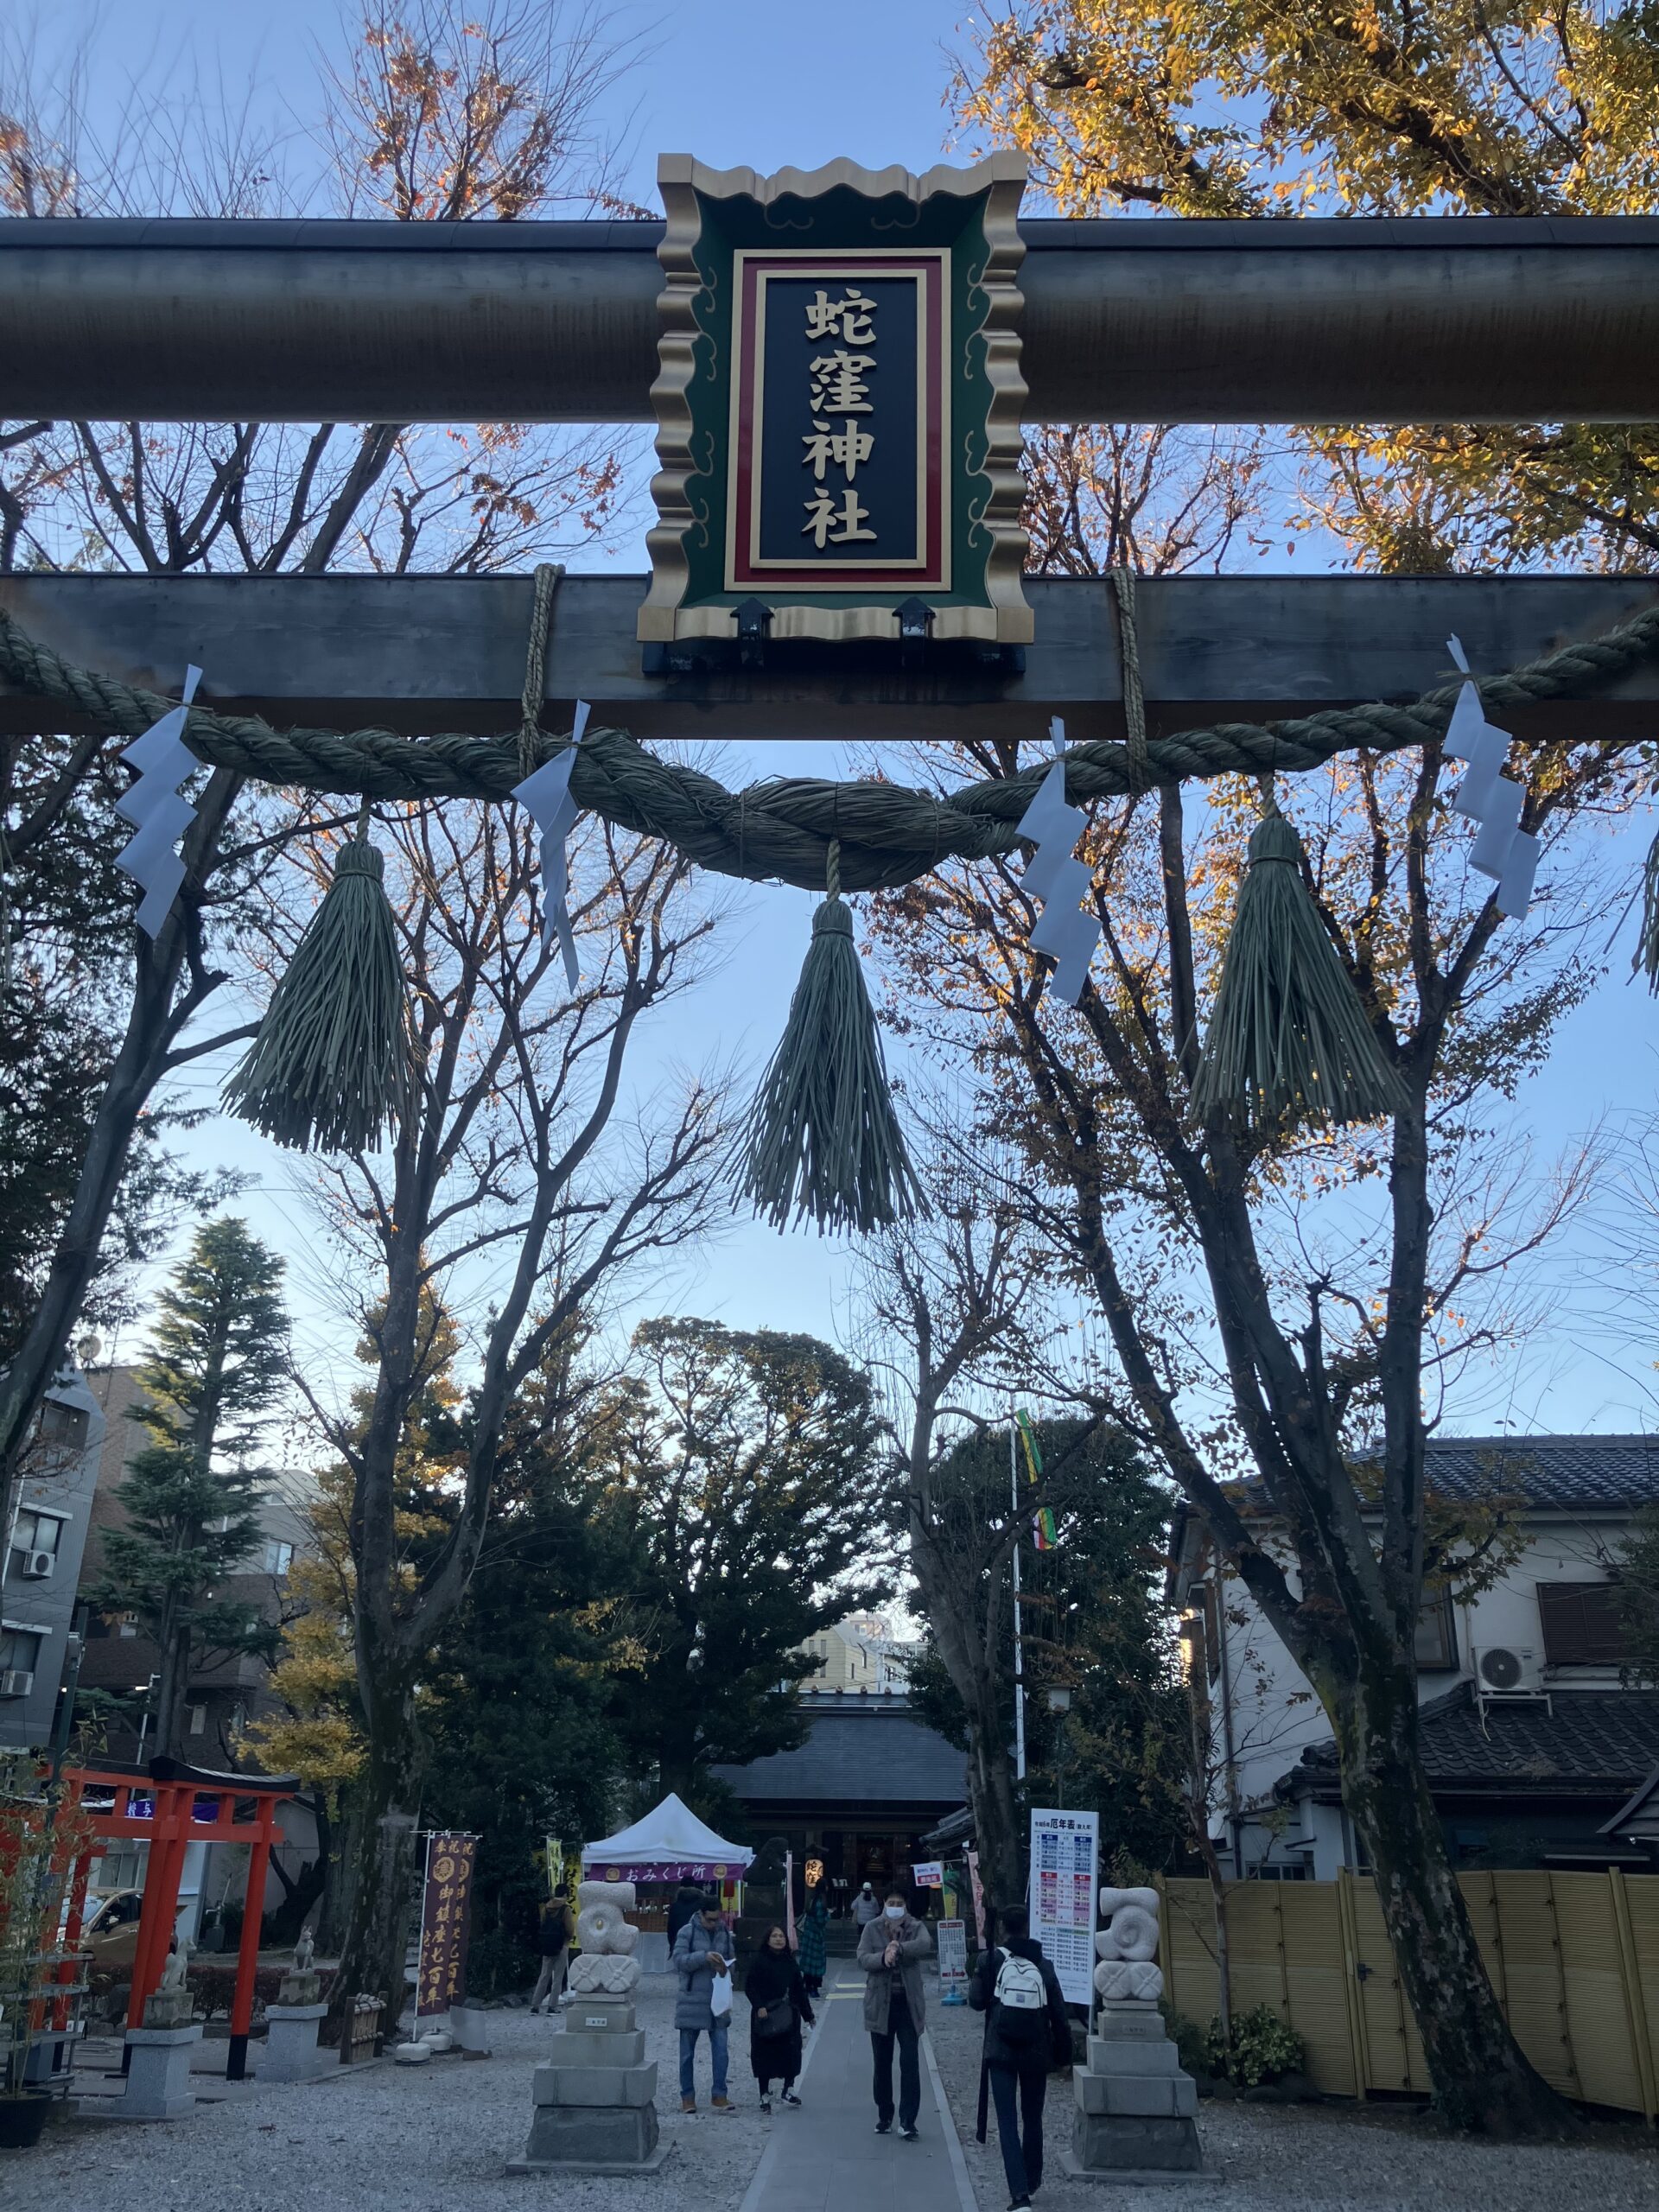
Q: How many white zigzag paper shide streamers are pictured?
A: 4